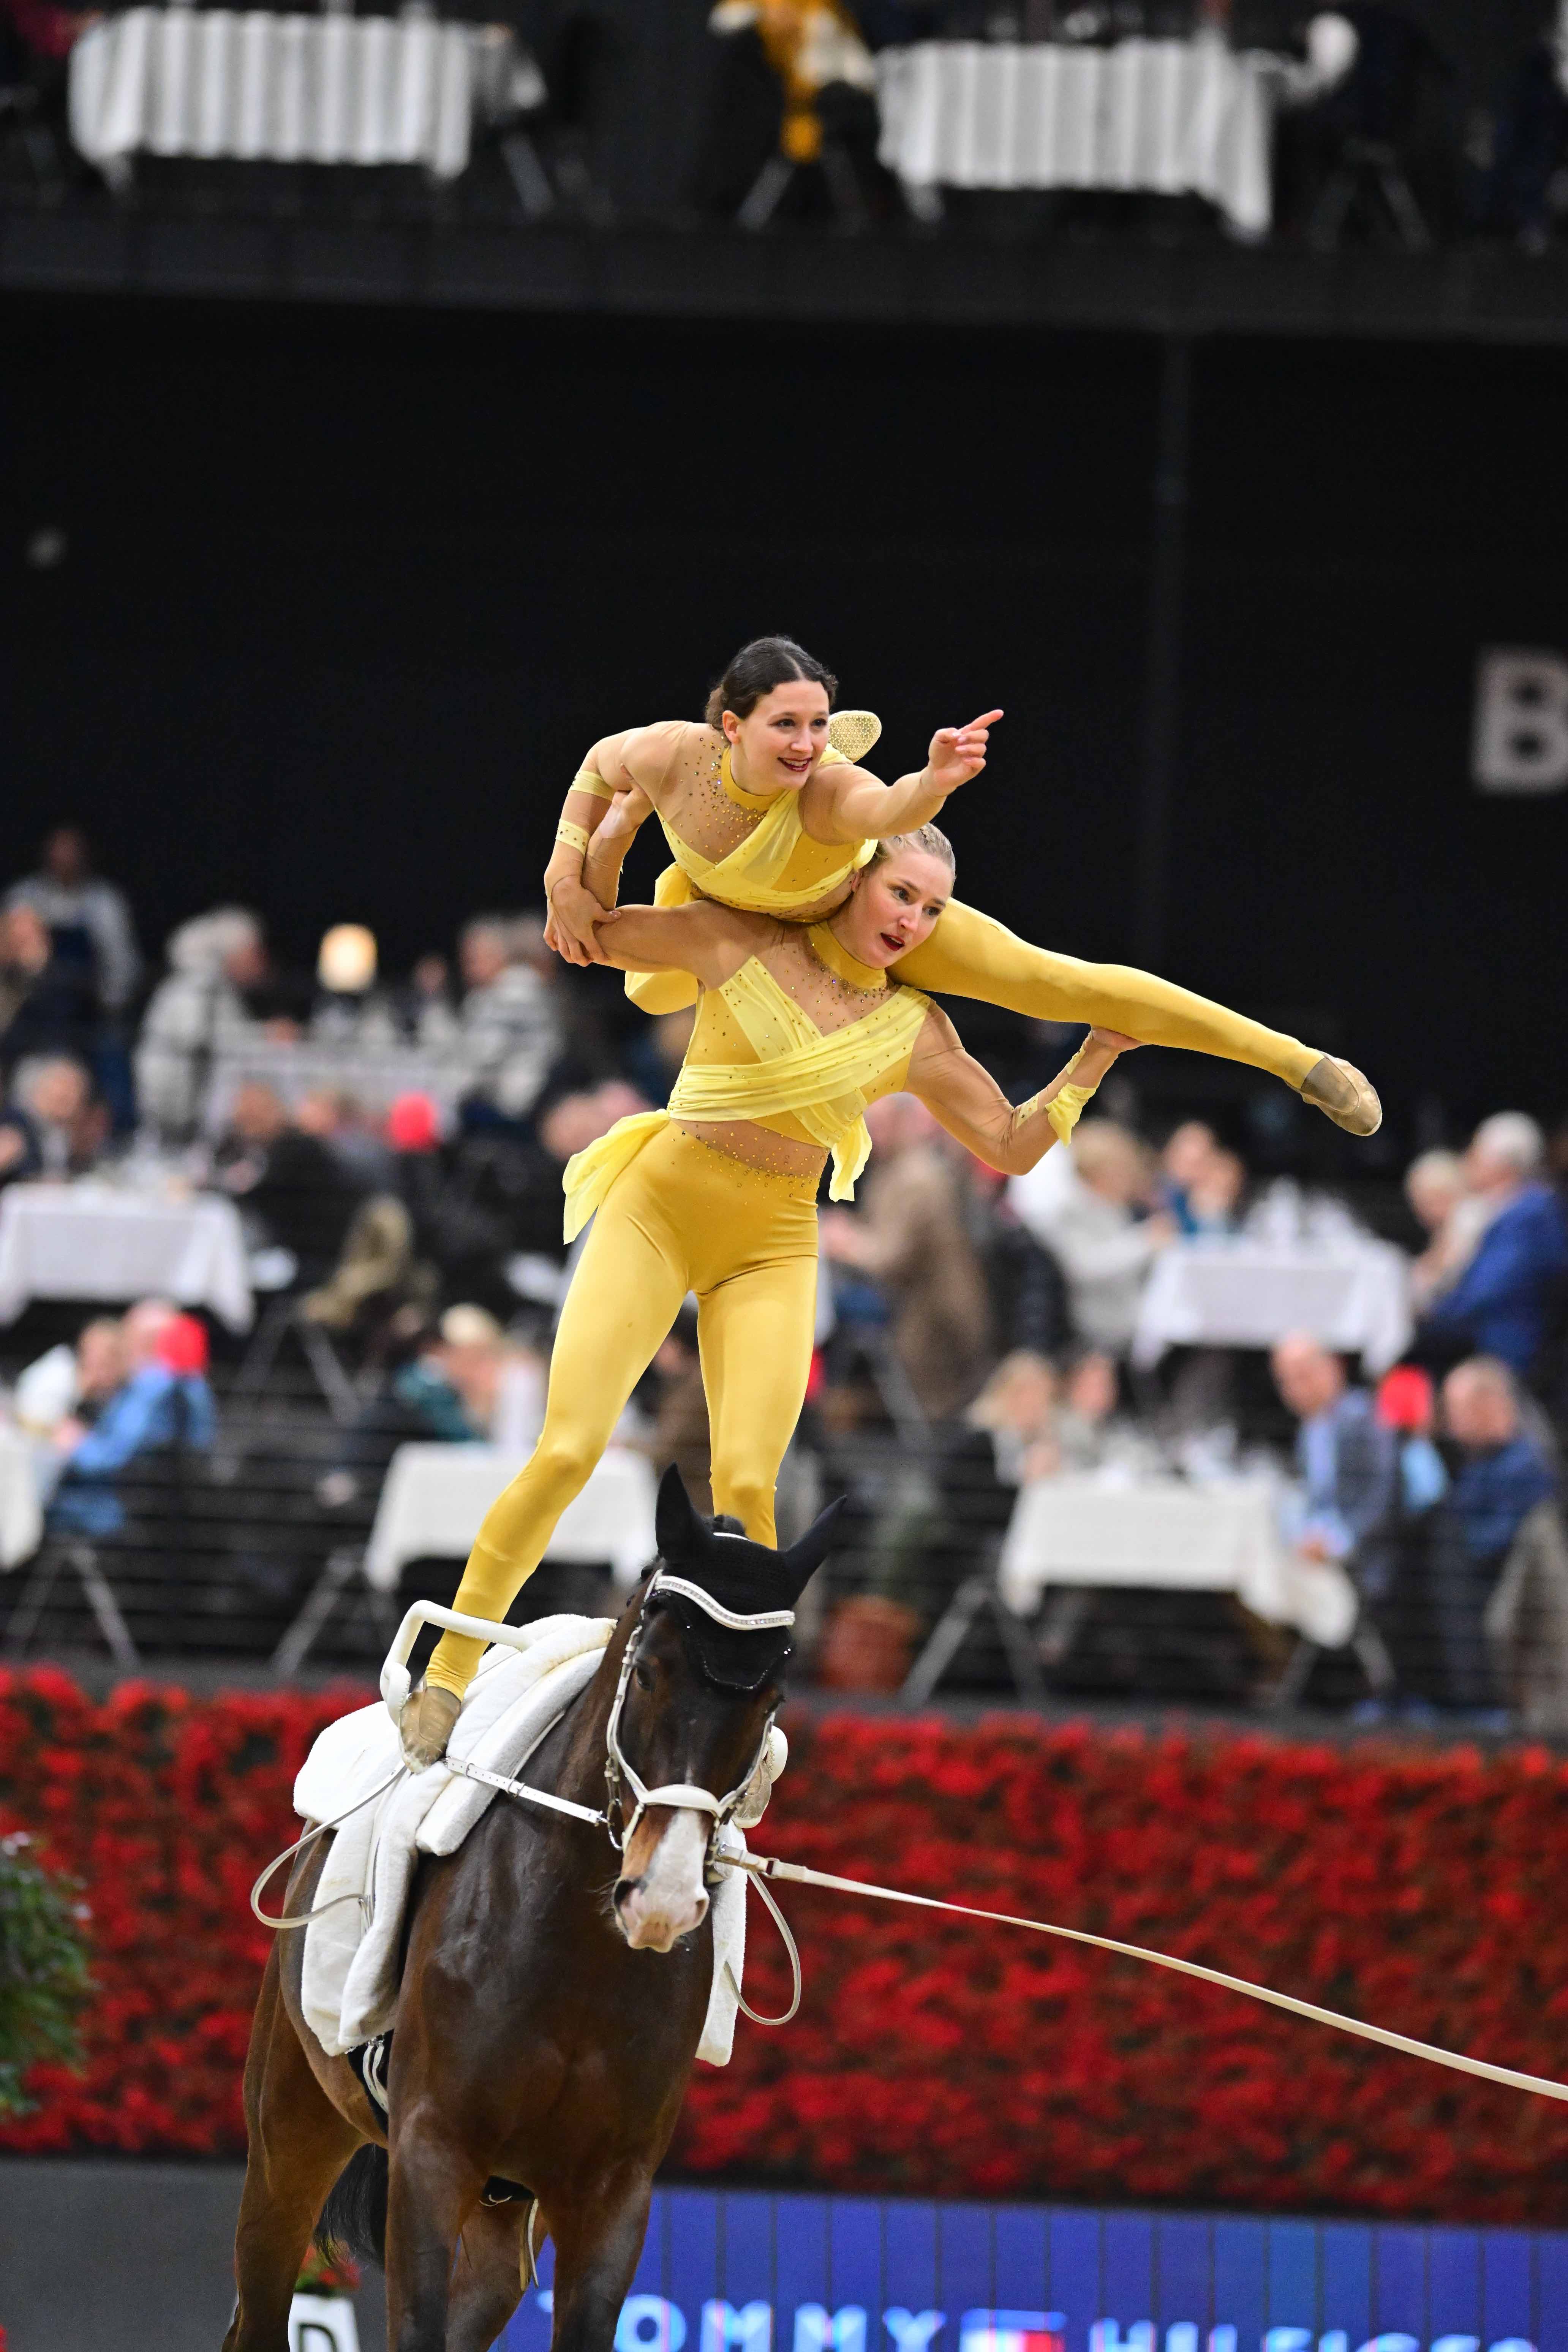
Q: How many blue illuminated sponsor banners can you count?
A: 1